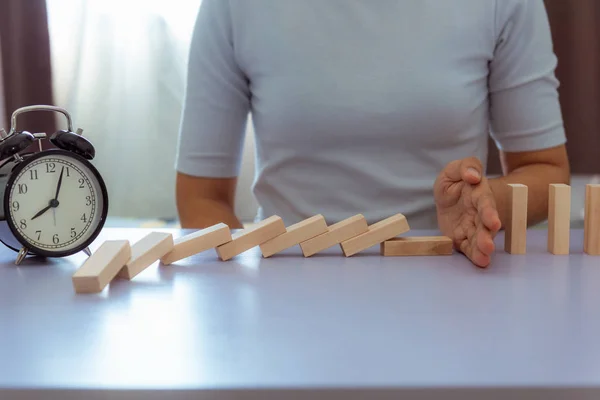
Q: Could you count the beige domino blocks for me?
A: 11